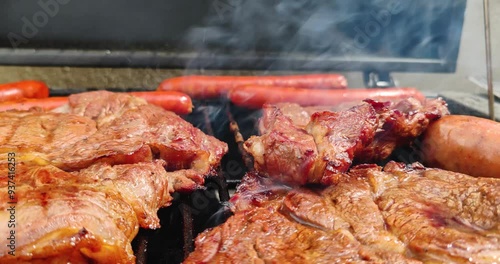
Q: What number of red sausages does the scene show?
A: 4